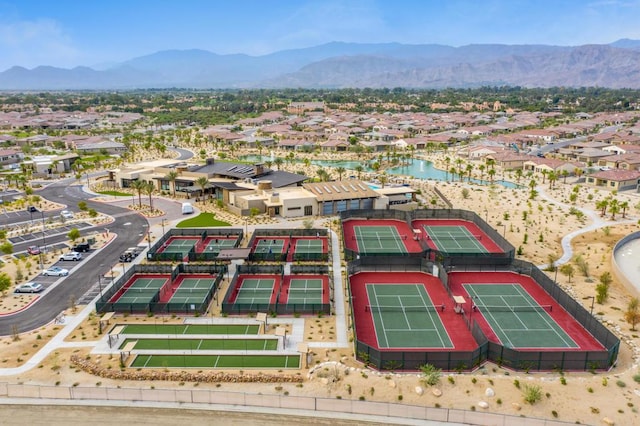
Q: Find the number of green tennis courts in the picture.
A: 12